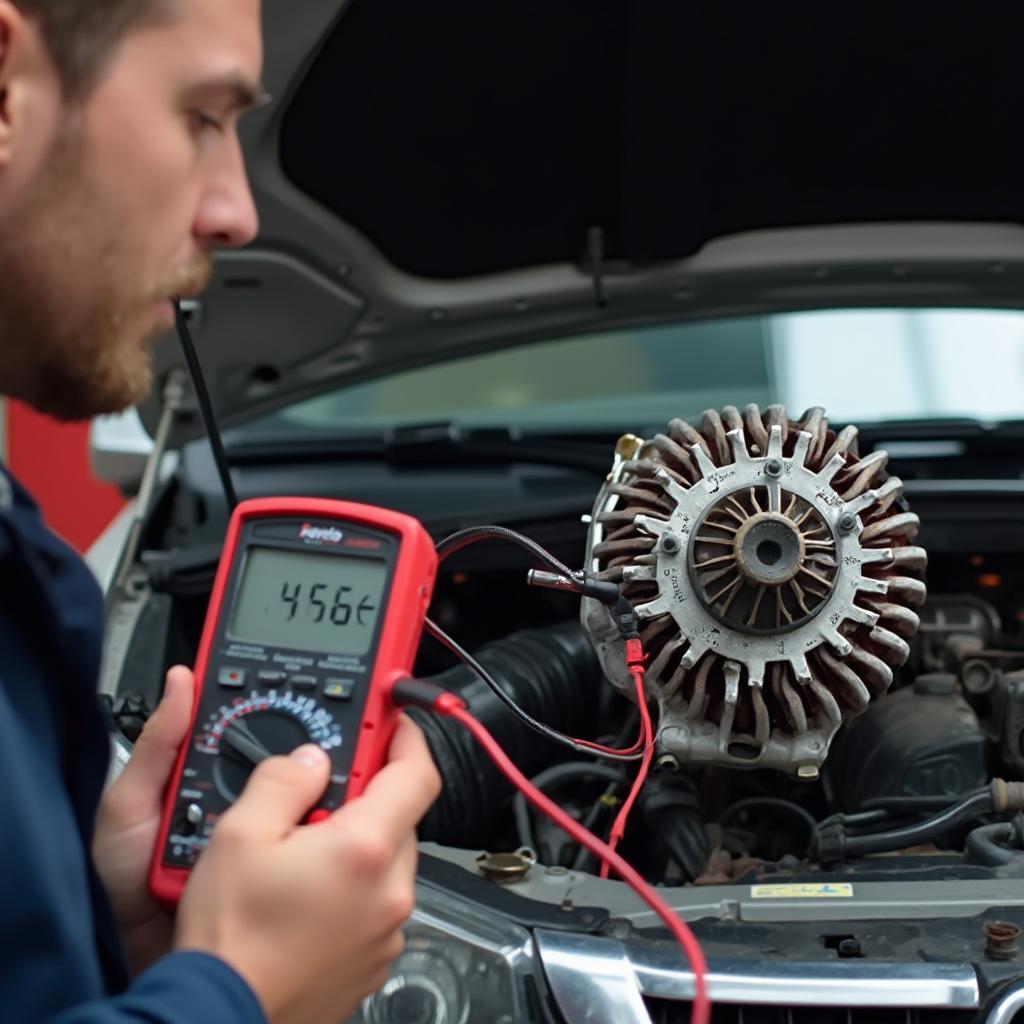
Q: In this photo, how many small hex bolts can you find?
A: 3